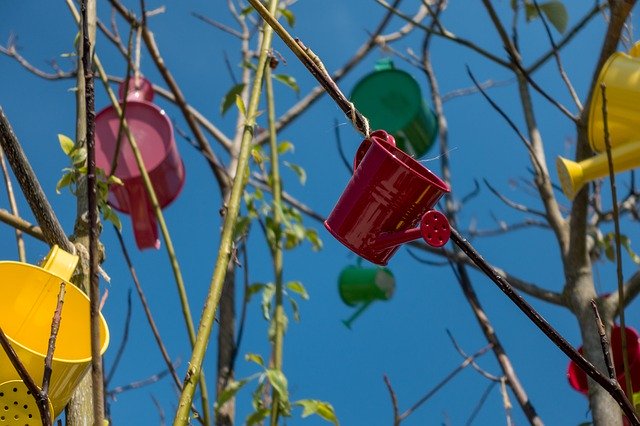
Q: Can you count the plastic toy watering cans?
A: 7